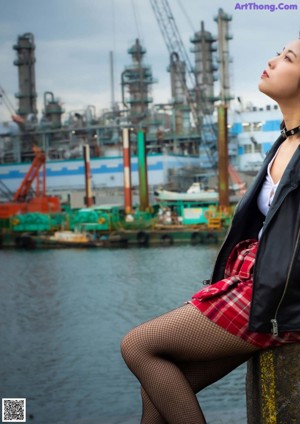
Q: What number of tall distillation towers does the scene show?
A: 5